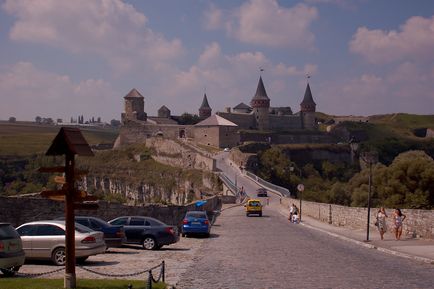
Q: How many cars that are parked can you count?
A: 5